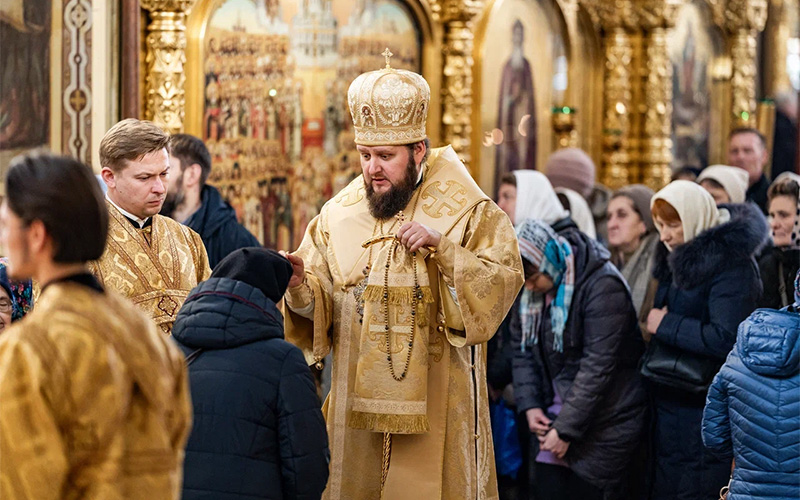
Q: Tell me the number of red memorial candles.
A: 0